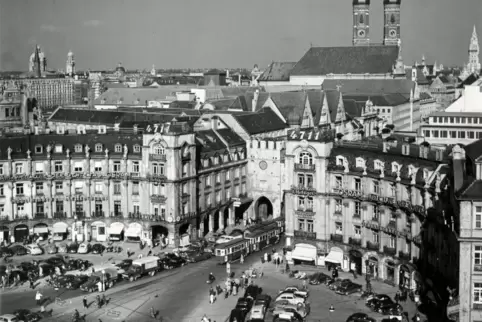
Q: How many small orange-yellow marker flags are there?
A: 0